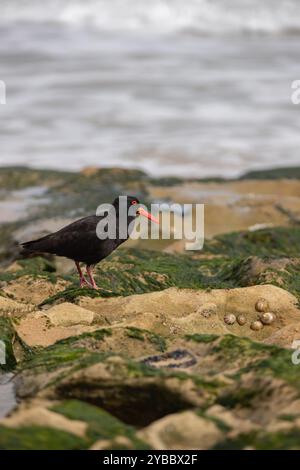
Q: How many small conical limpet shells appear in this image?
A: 5